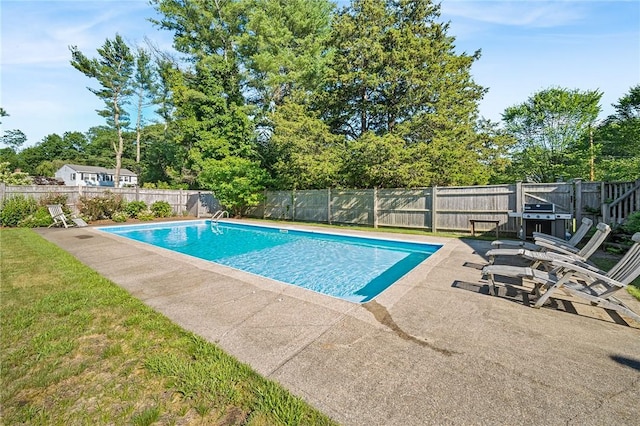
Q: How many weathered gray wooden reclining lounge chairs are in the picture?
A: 4